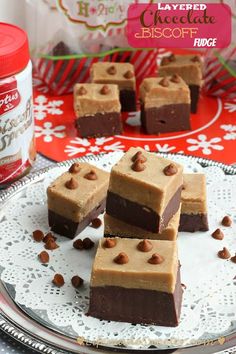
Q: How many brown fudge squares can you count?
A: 9